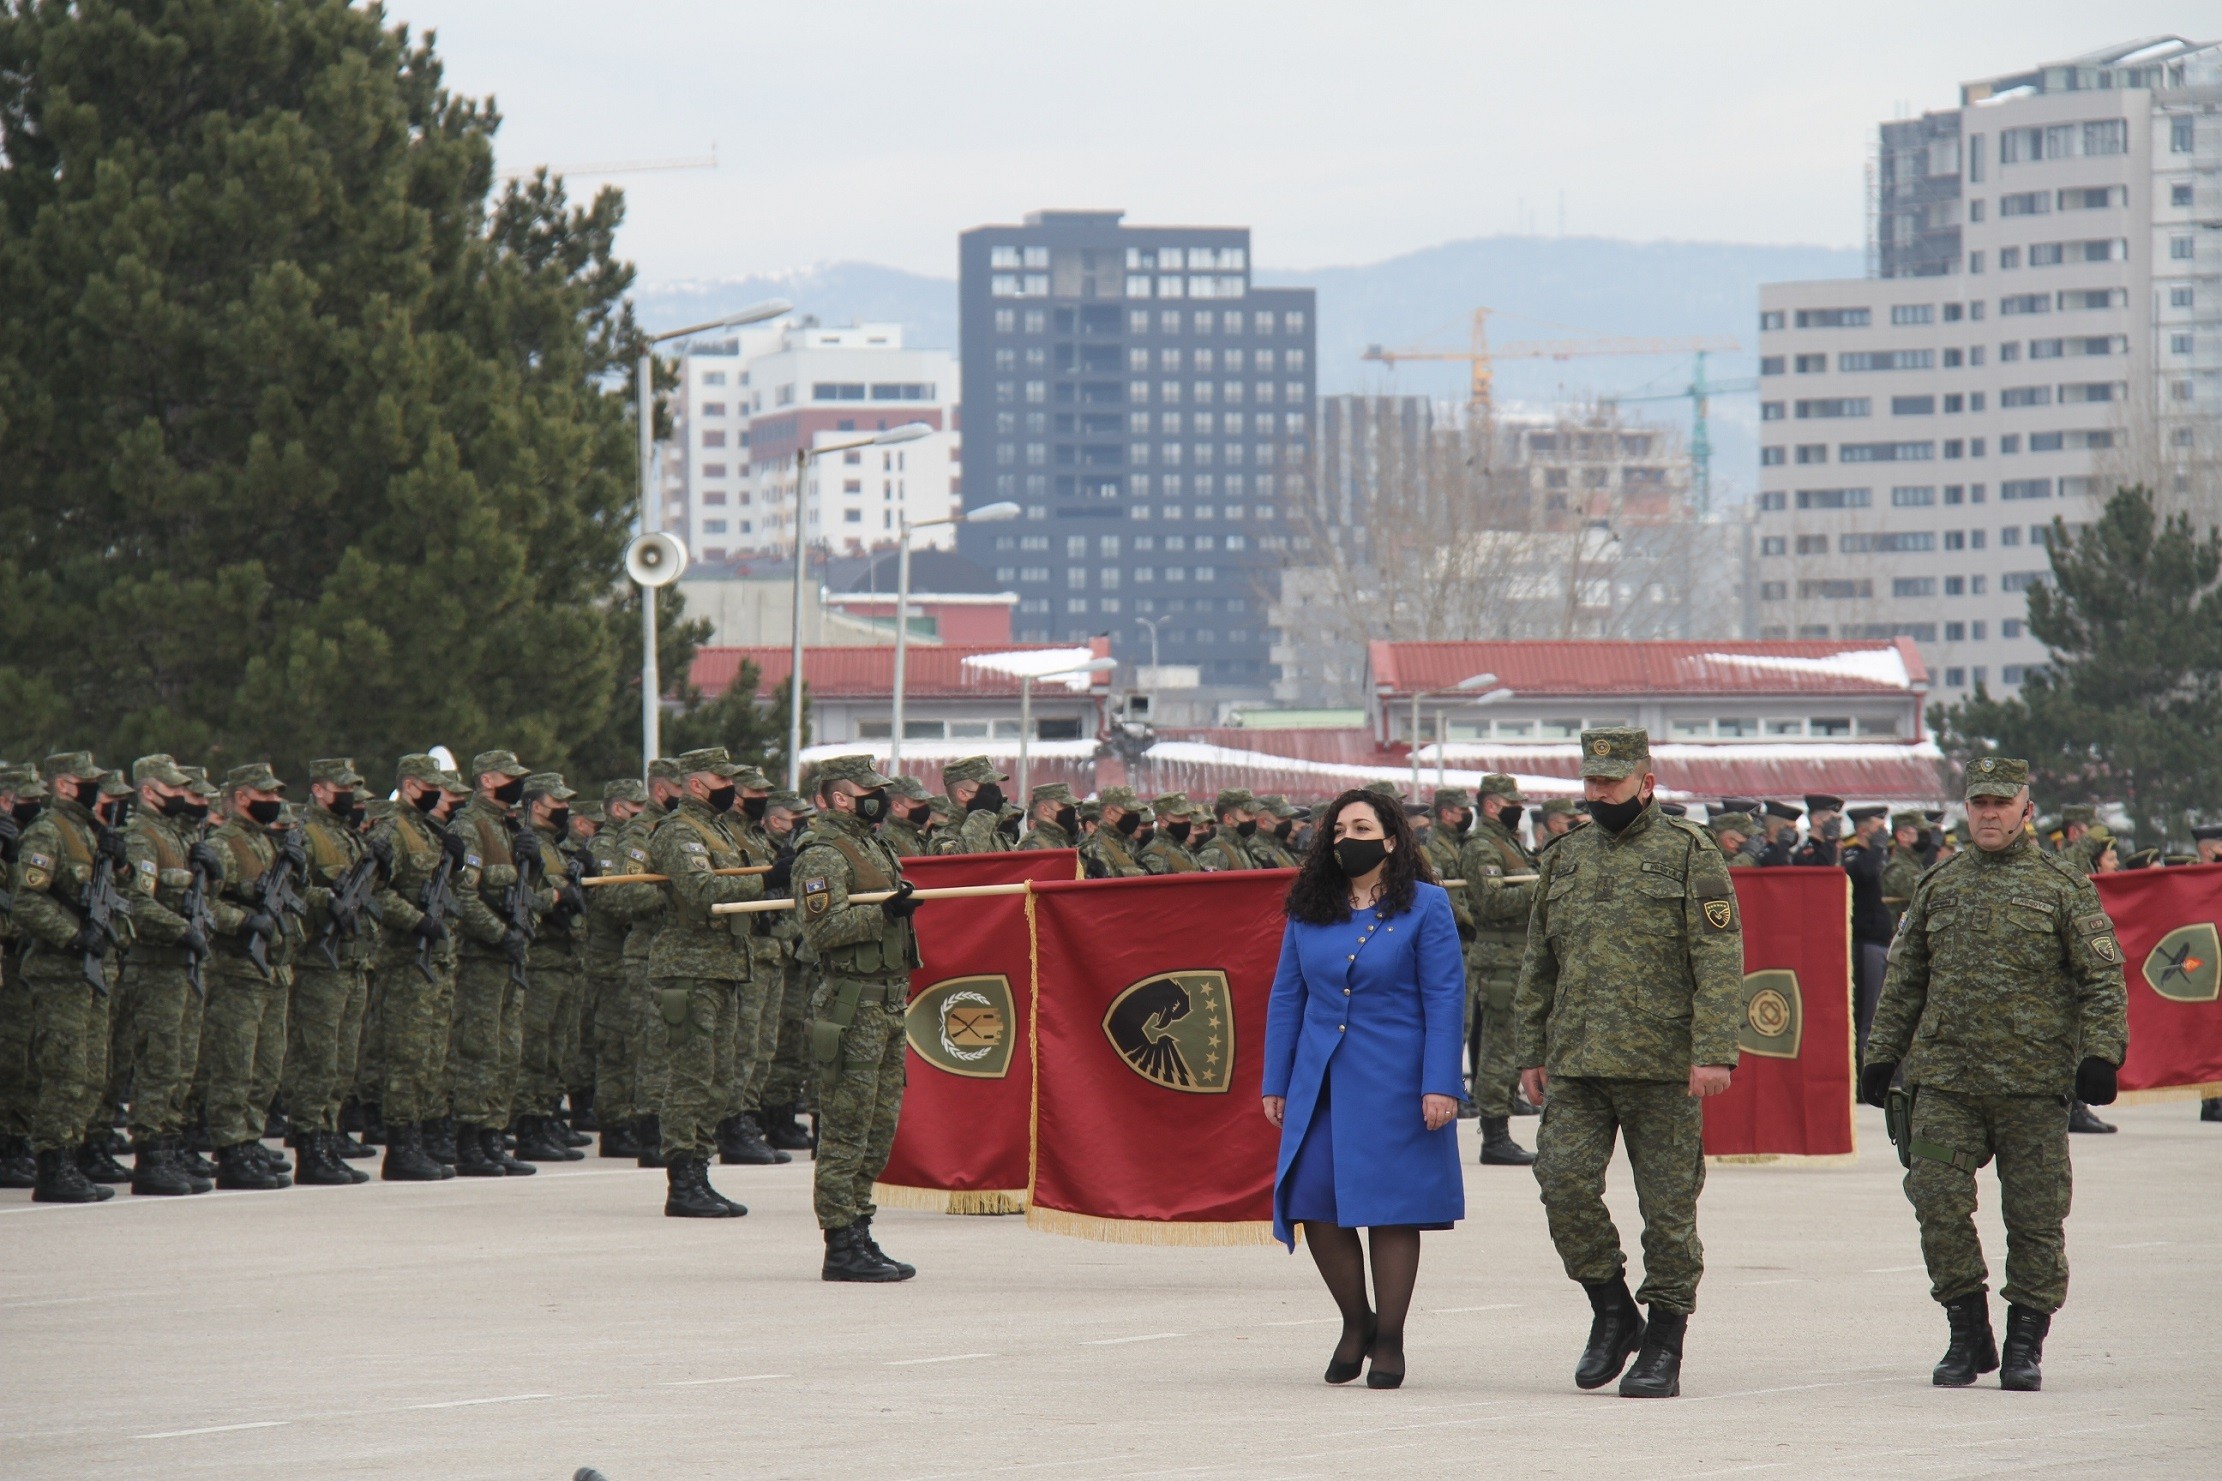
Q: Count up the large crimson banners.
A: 4